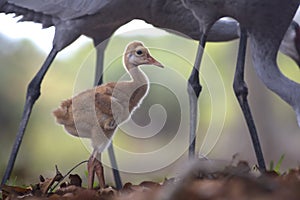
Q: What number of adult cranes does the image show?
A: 2